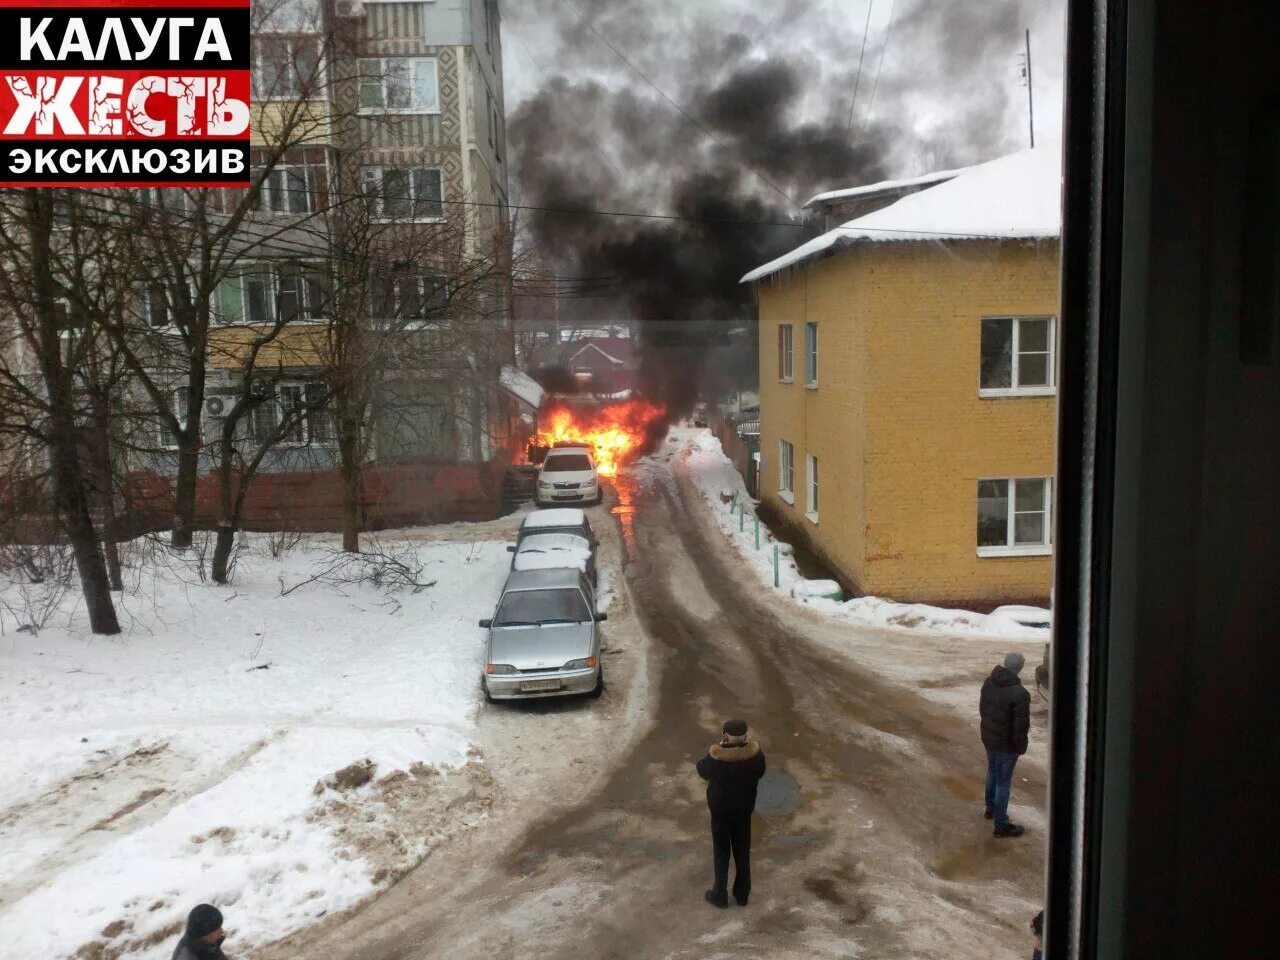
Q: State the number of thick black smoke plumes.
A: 1